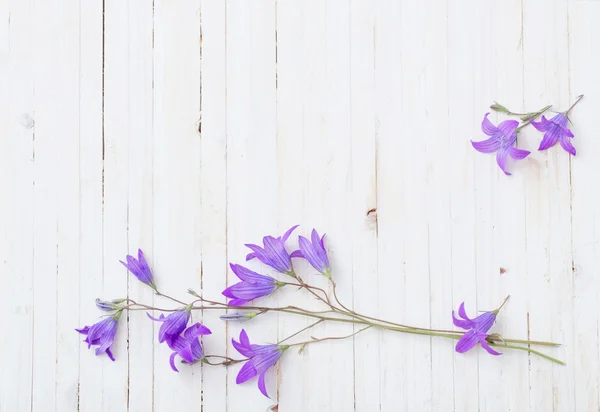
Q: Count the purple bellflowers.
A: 11